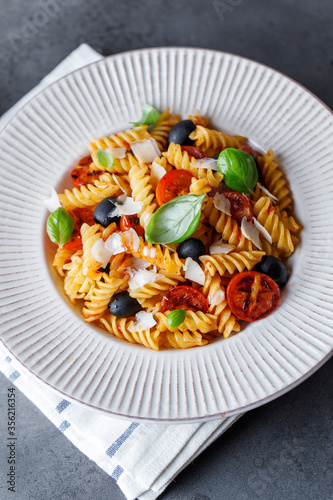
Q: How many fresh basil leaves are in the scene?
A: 6